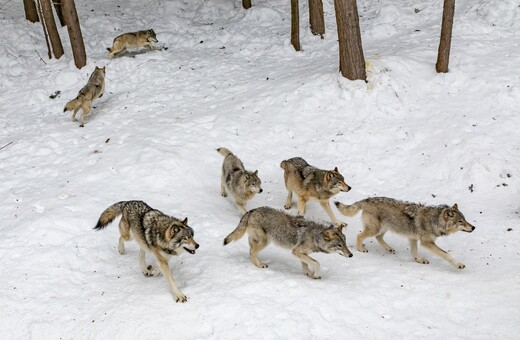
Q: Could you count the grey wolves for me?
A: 7